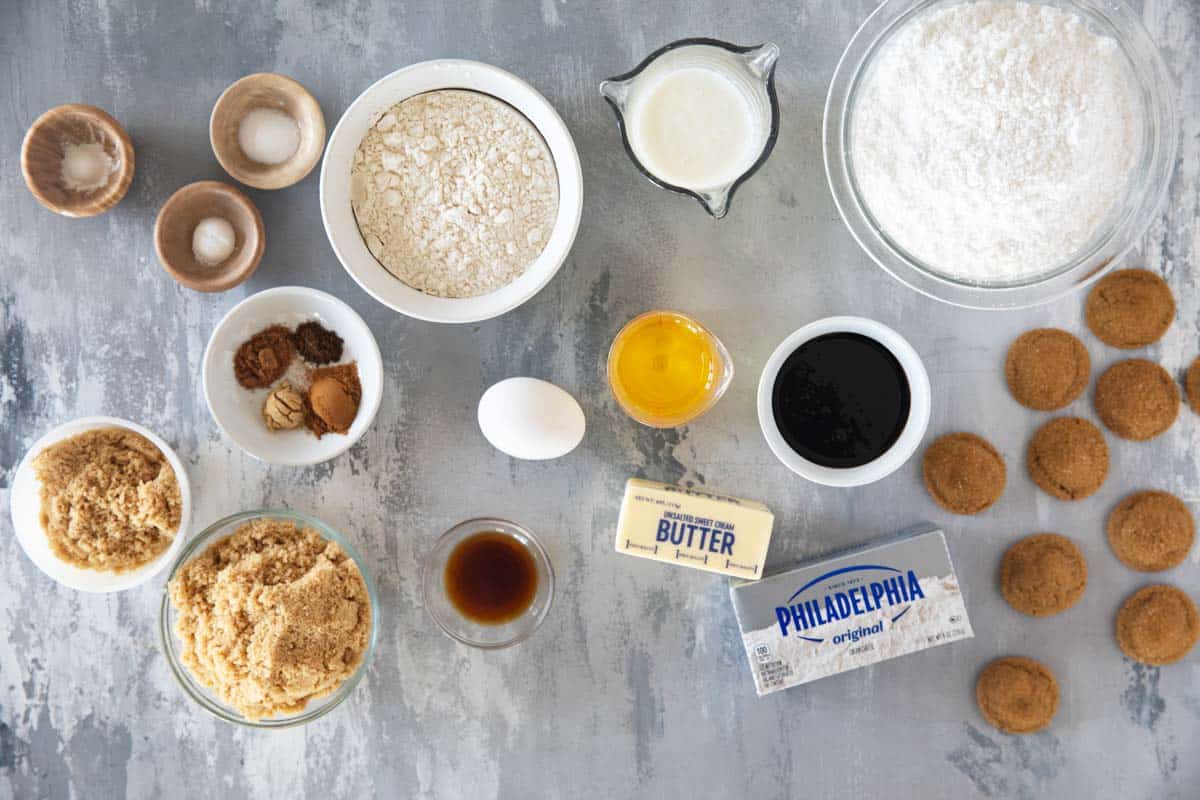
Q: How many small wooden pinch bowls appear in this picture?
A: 3